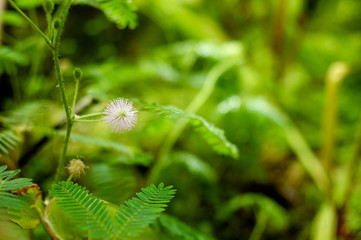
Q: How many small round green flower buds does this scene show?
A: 3